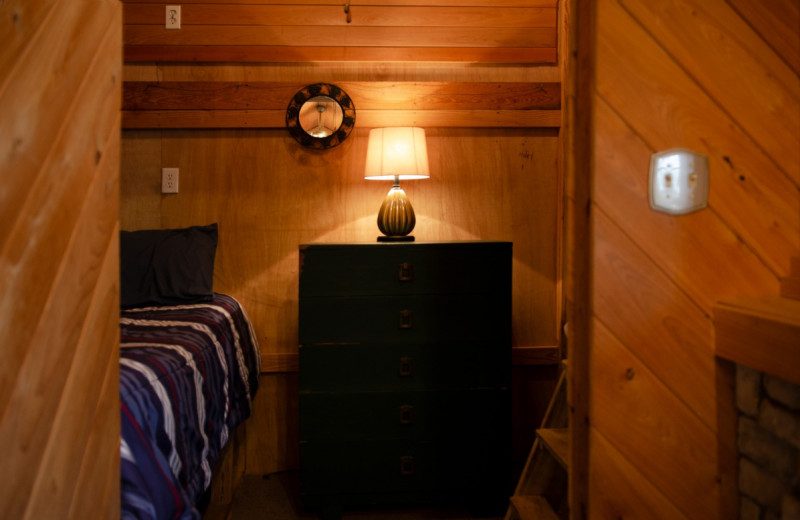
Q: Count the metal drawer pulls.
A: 5